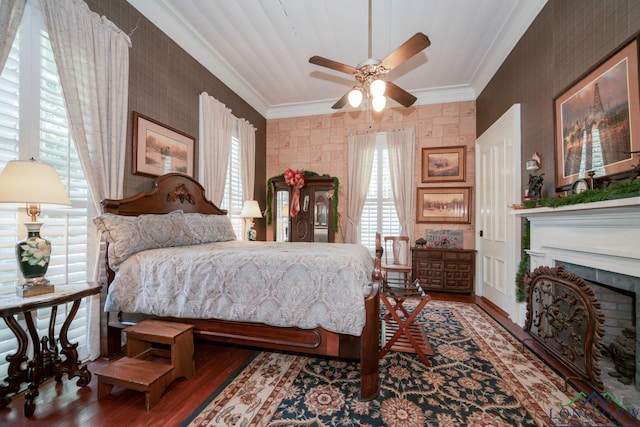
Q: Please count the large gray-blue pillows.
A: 2